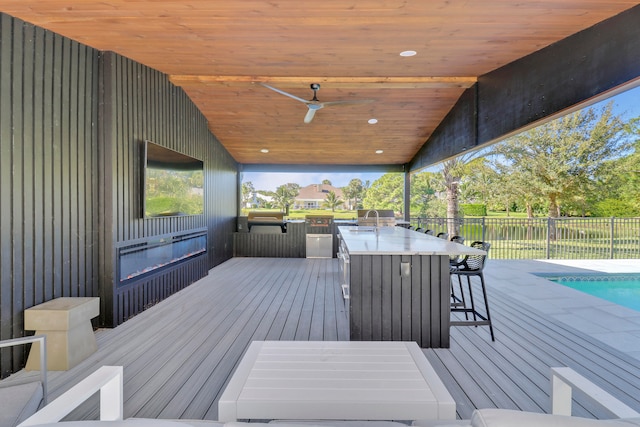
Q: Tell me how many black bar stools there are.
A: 6